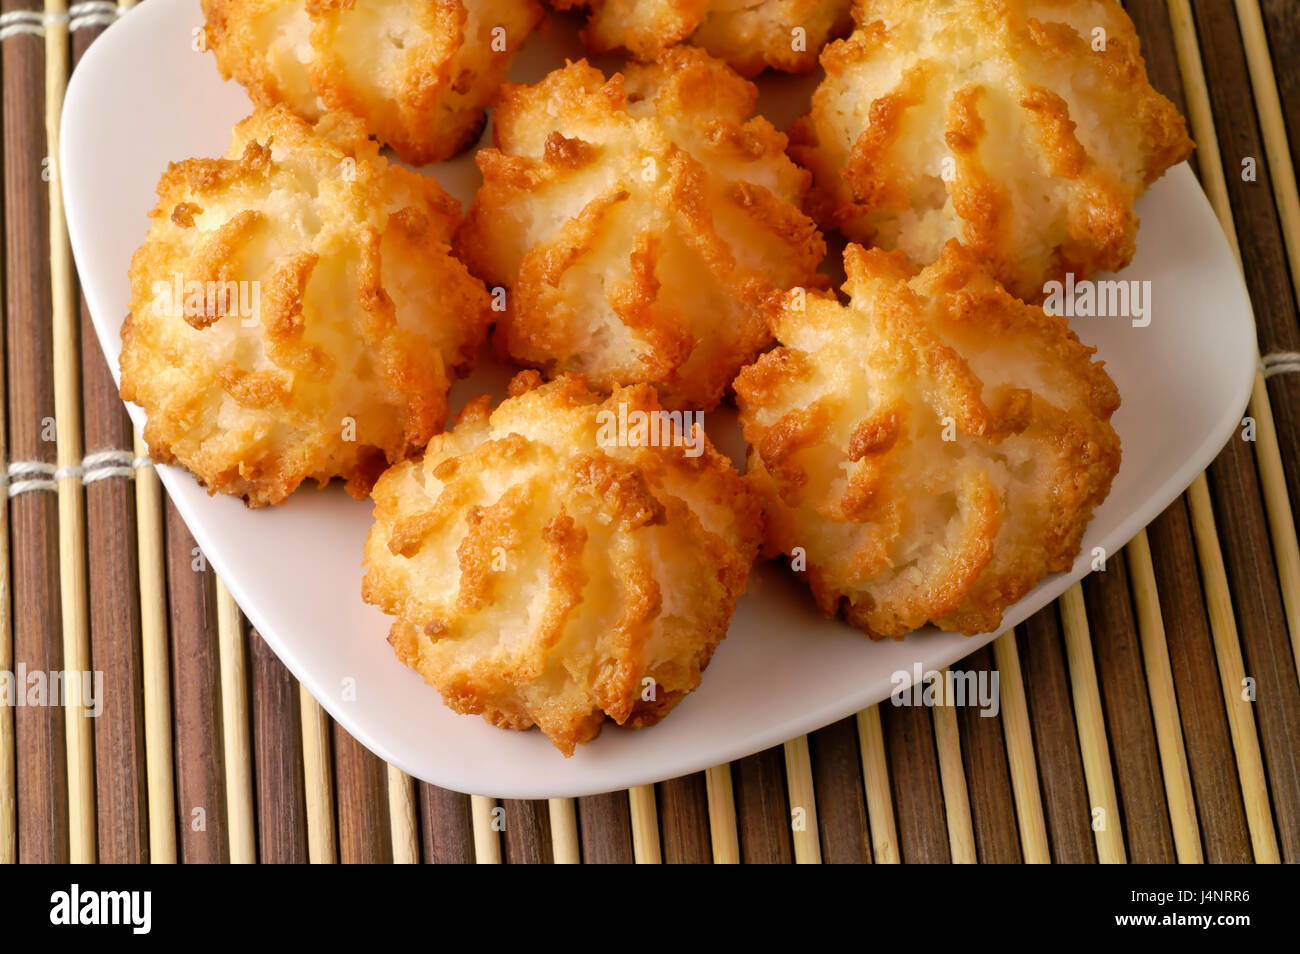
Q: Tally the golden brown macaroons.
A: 7